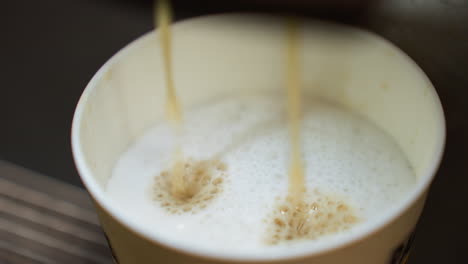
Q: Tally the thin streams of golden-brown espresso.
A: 2